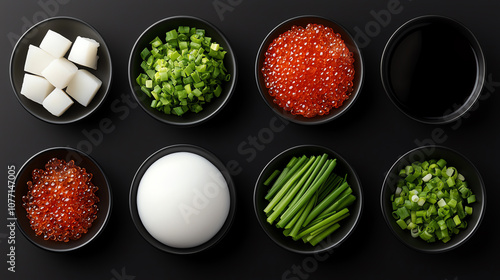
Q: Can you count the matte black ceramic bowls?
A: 8